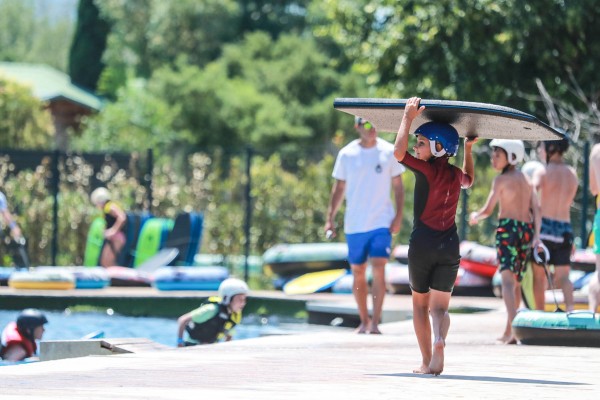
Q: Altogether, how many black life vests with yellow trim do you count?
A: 2